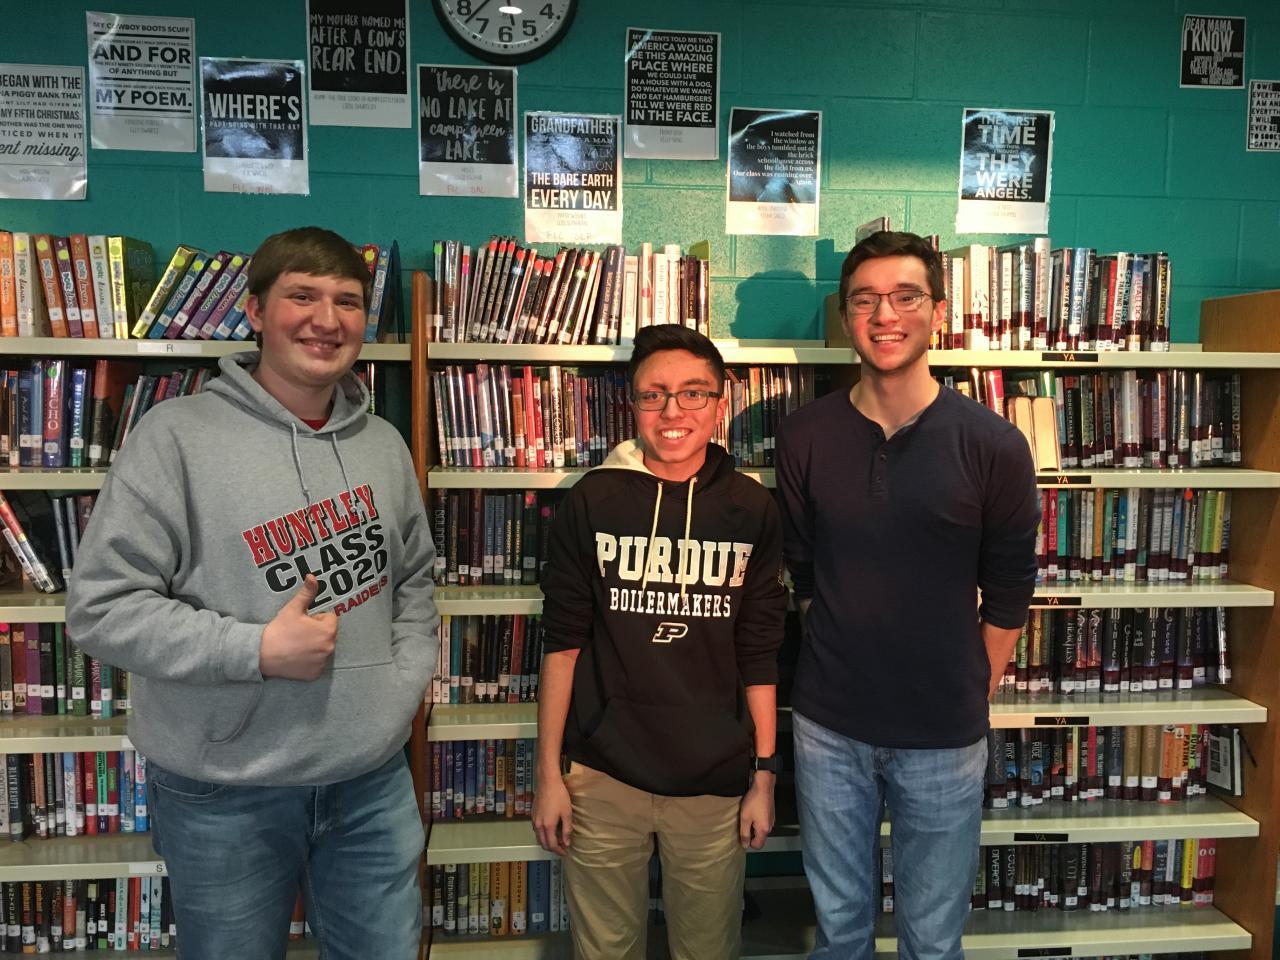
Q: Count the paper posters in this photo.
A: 11